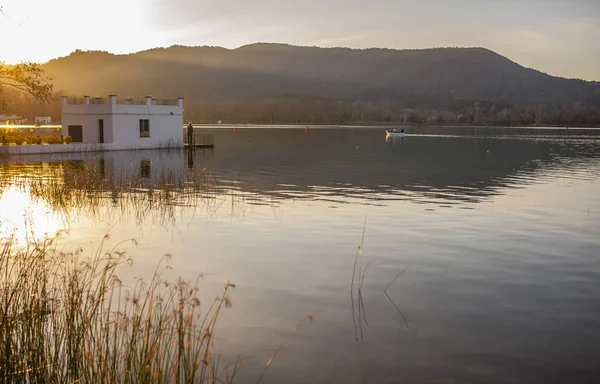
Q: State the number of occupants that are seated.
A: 2